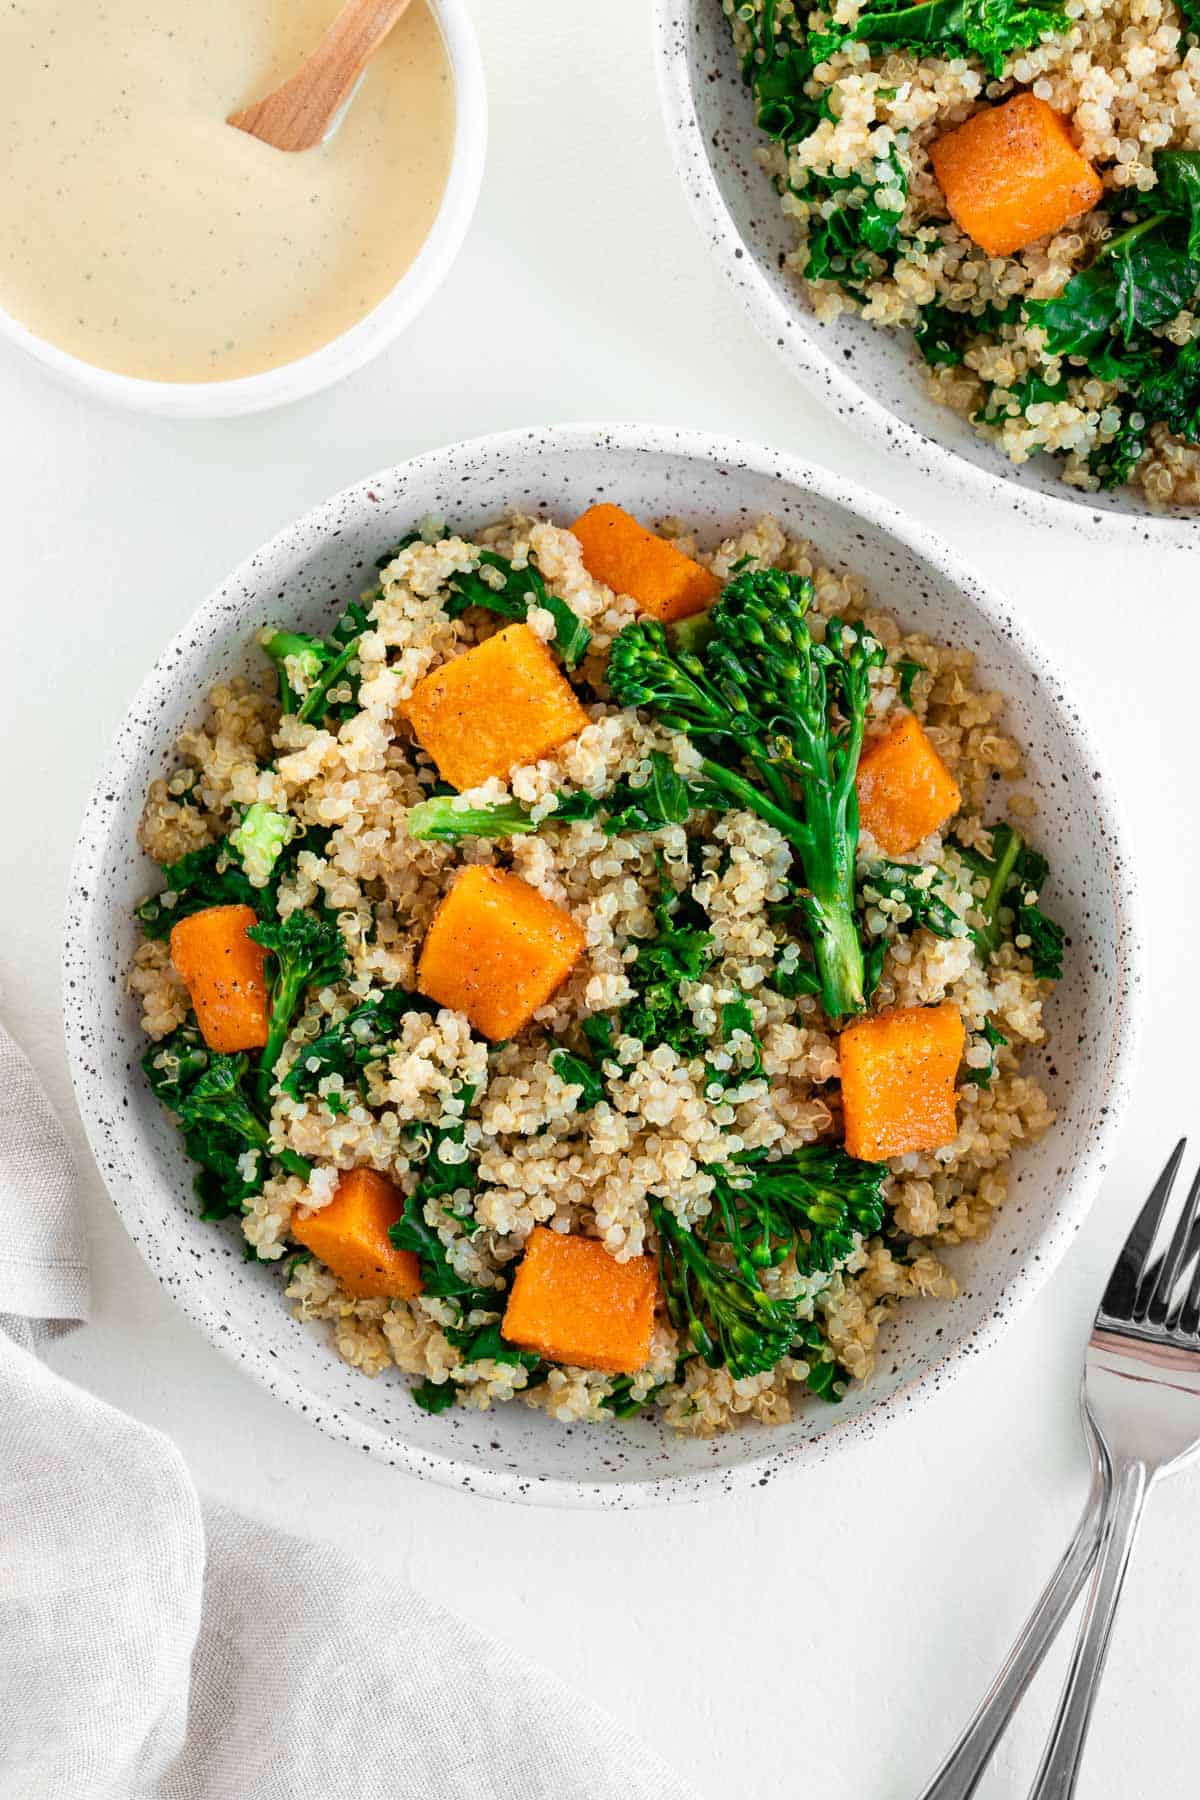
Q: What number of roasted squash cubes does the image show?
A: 9